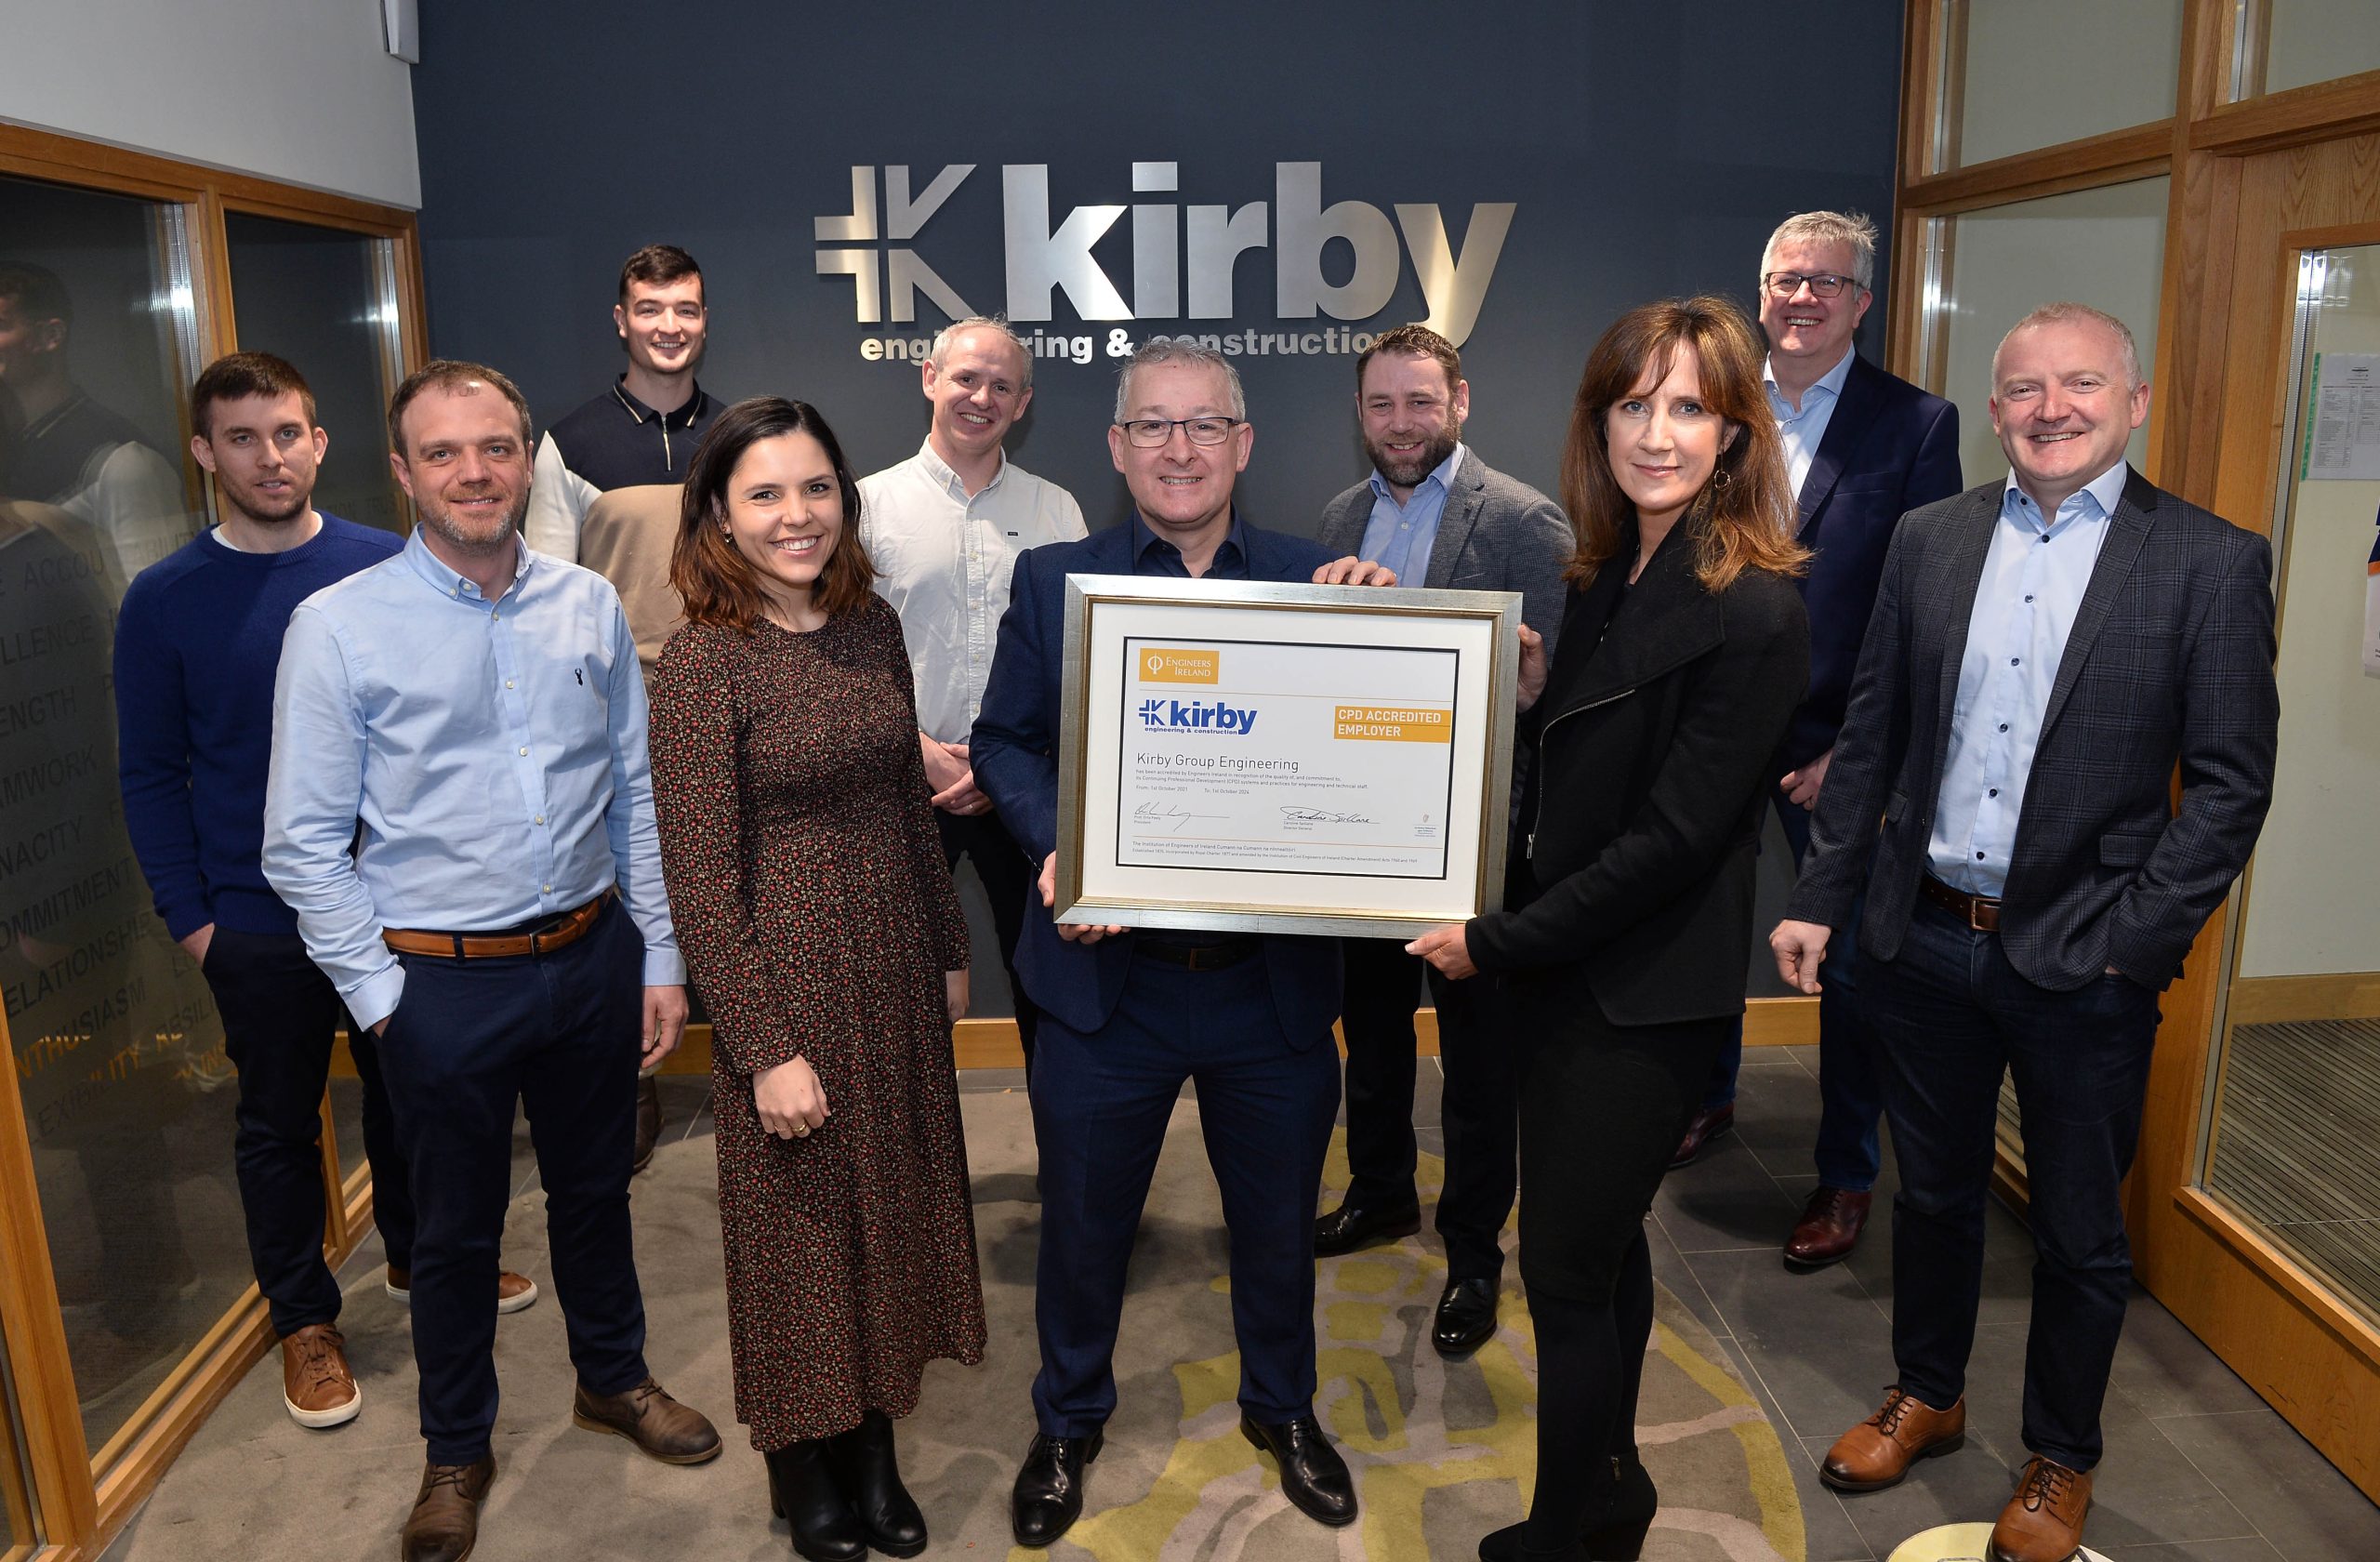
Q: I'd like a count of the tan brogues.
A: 2